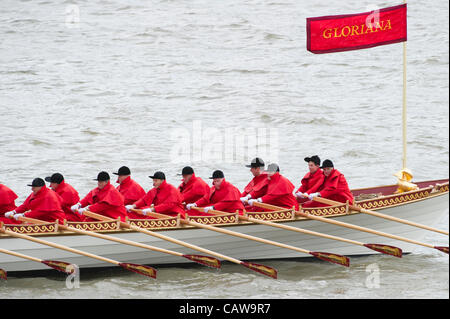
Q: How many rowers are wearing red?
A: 12